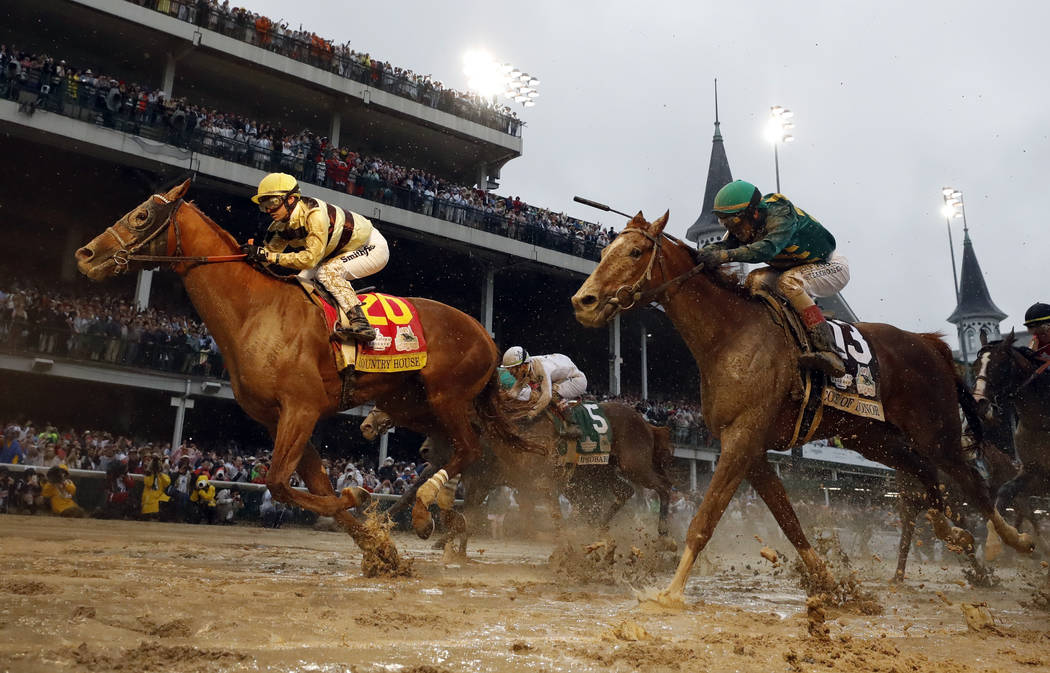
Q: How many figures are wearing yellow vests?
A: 3